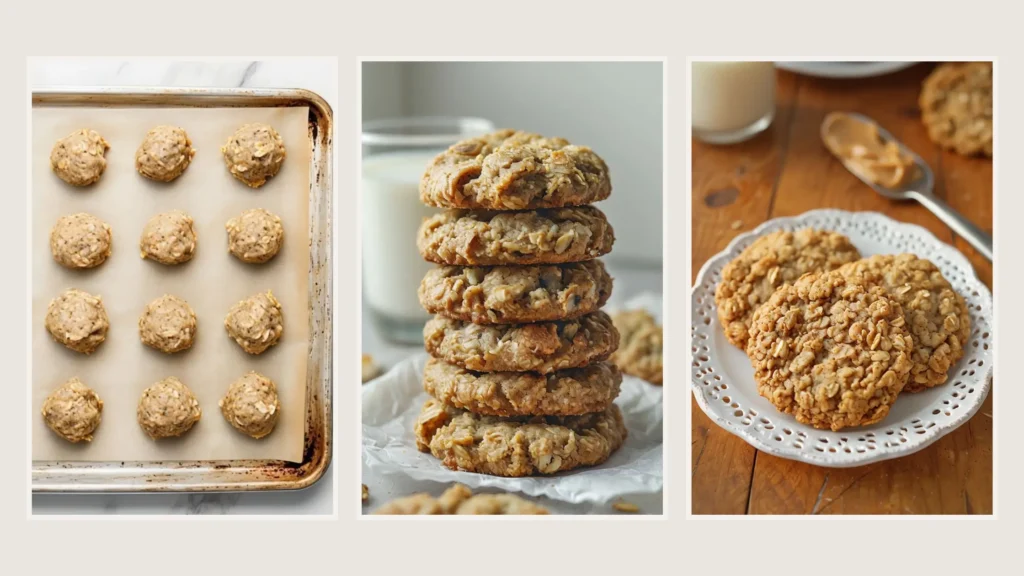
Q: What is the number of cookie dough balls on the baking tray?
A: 12